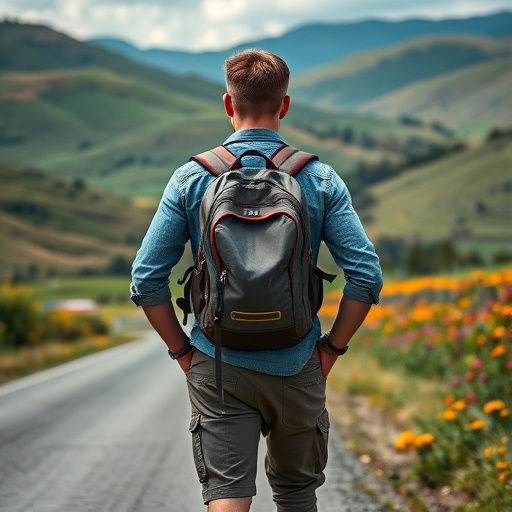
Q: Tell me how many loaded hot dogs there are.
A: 0